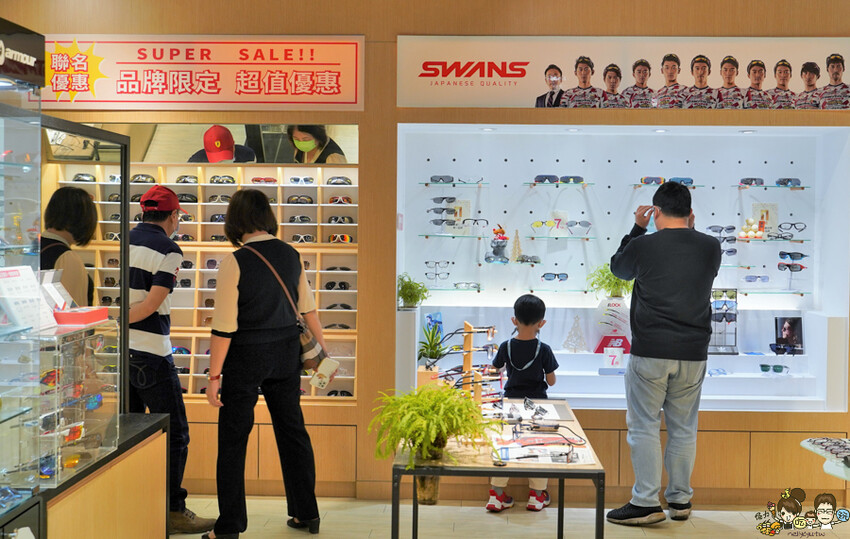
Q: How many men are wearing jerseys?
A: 10